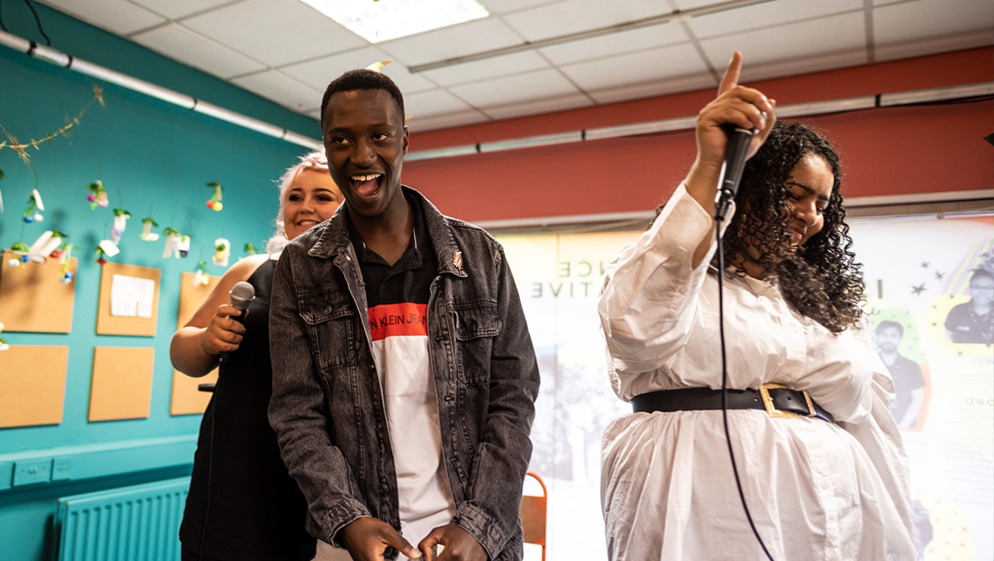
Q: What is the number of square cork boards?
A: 6